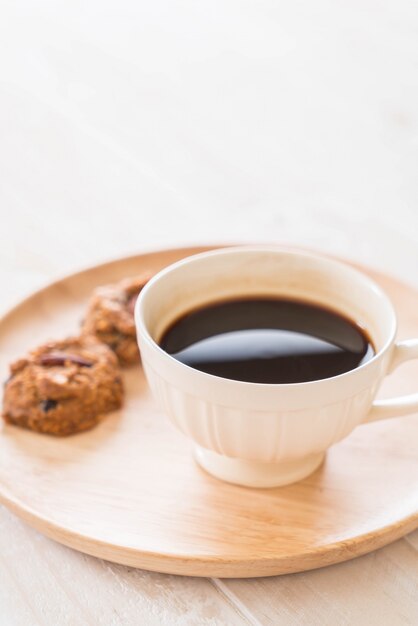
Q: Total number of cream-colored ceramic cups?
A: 1